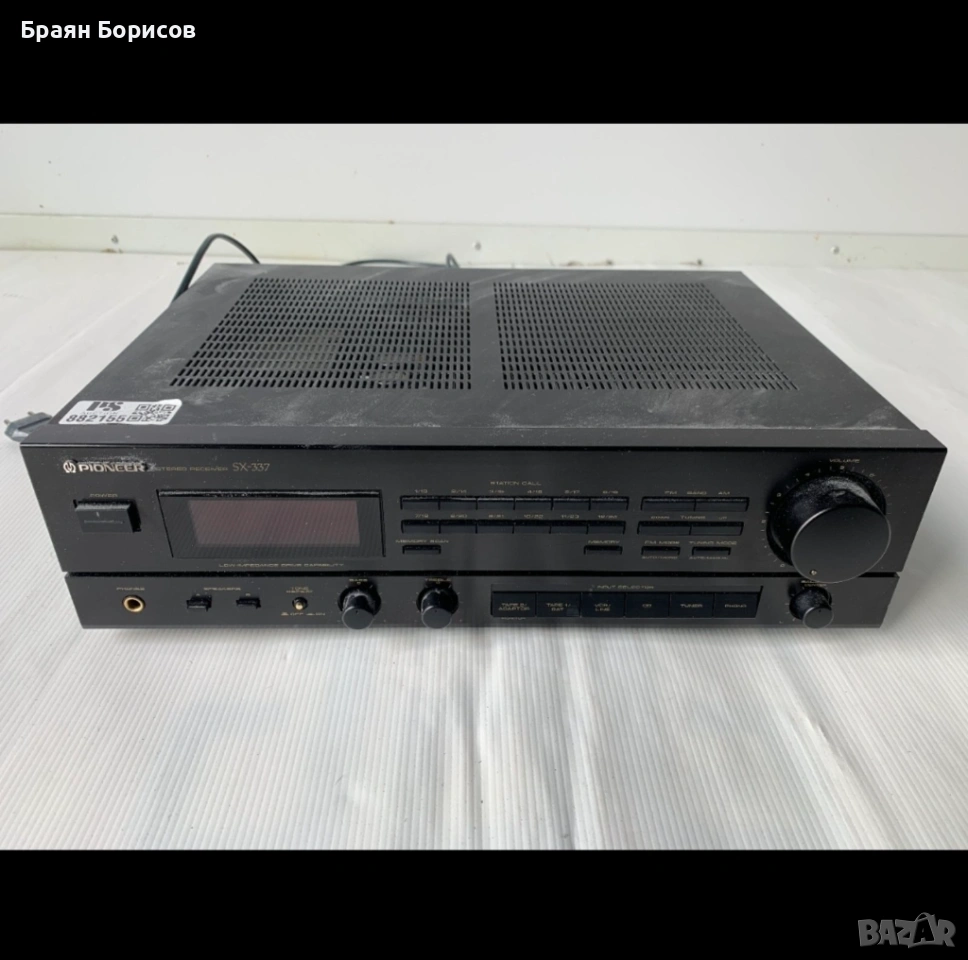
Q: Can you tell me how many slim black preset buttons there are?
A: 12